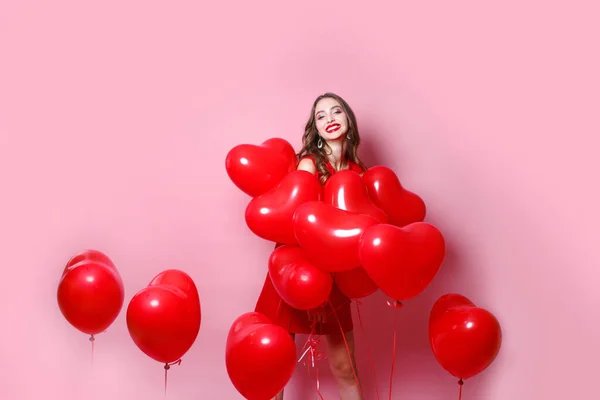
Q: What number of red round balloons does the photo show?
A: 0